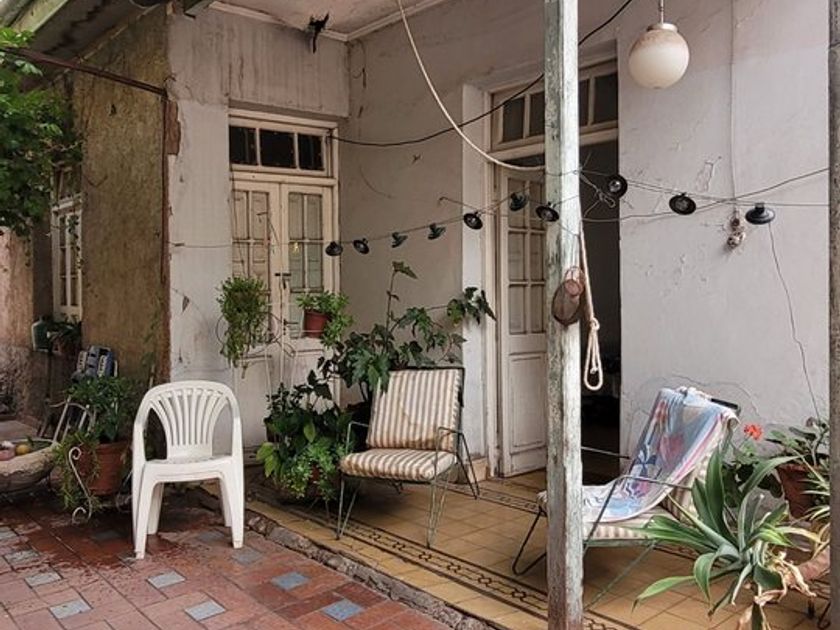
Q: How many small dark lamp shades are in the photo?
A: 10